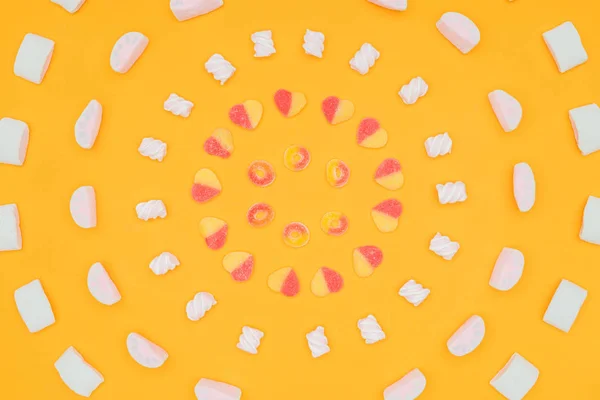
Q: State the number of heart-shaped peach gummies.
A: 13